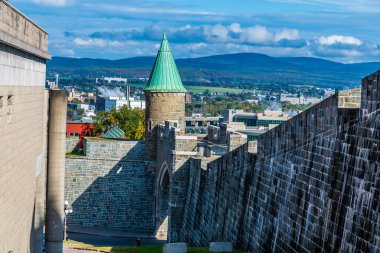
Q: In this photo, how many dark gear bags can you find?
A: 0